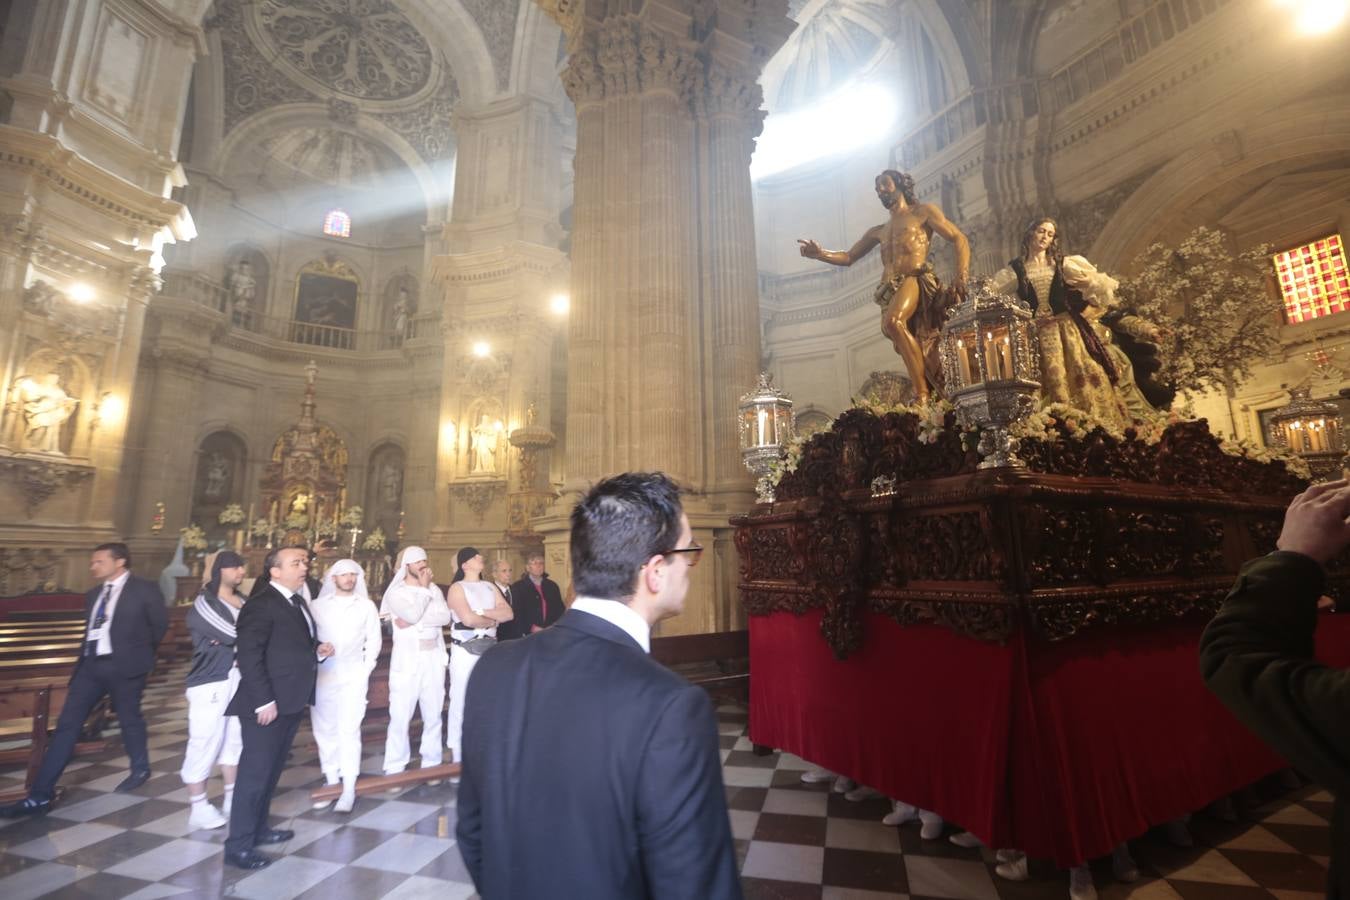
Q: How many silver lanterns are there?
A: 3